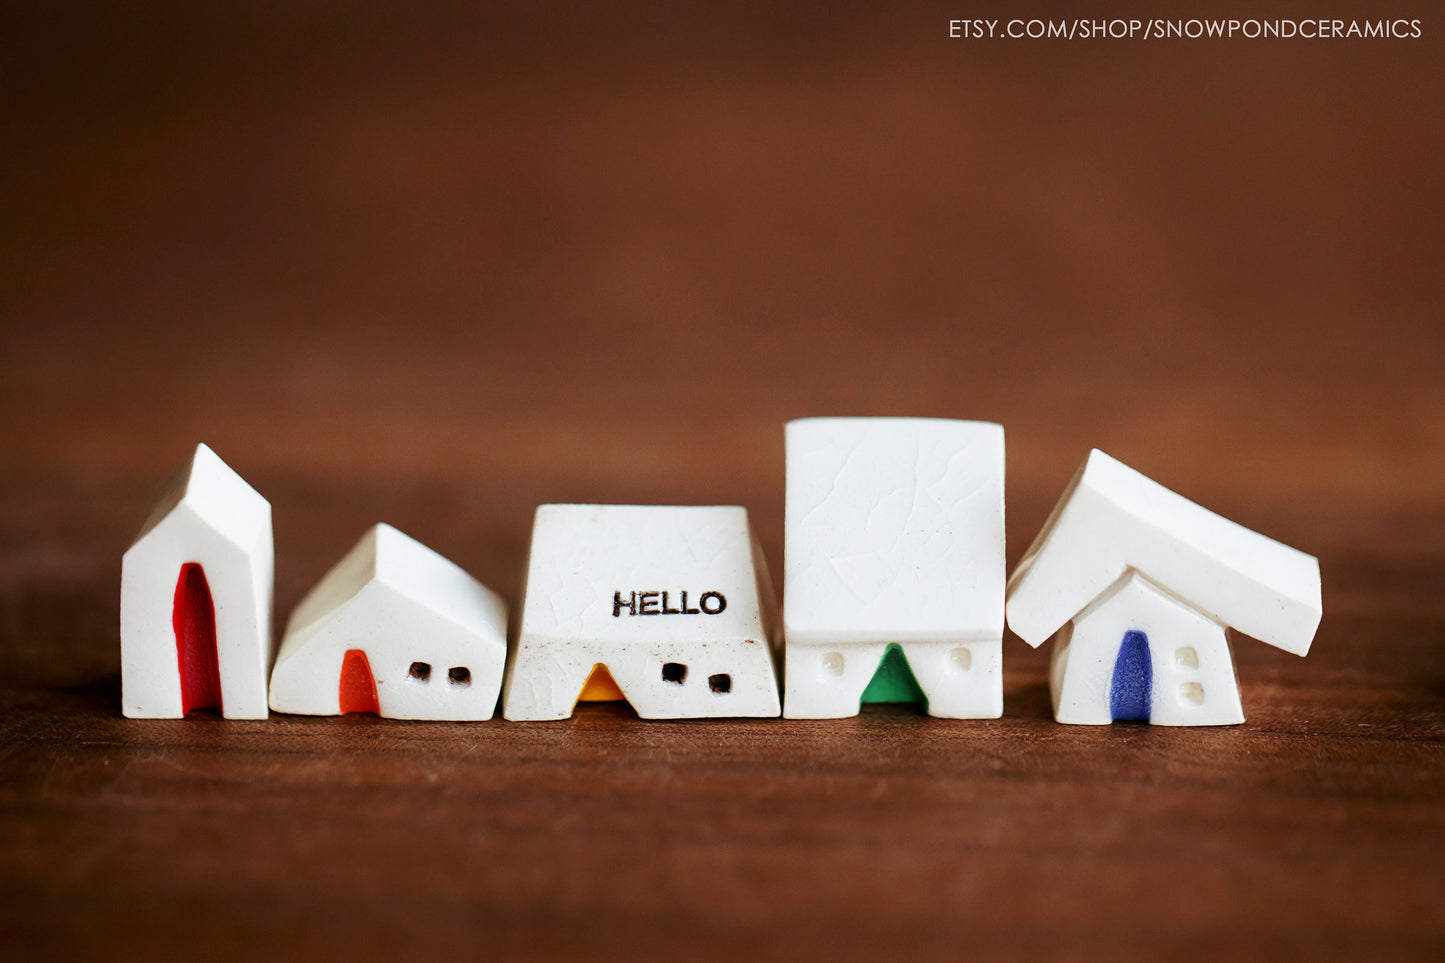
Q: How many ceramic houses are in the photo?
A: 5